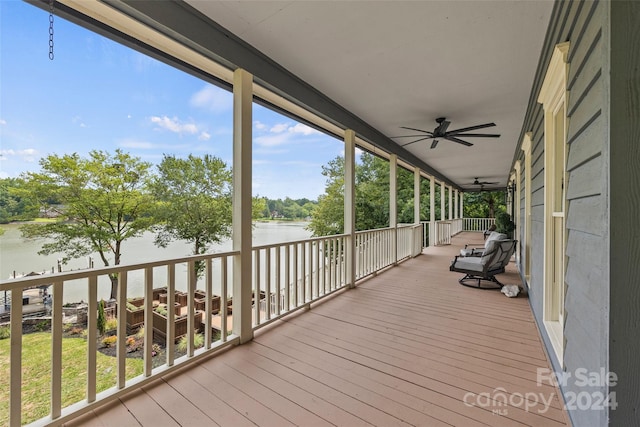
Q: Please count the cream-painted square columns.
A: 9